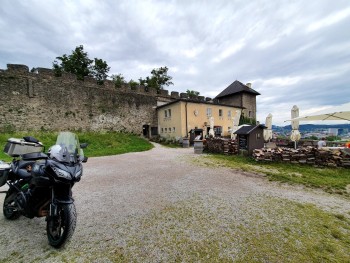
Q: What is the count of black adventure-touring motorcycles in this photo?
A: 1